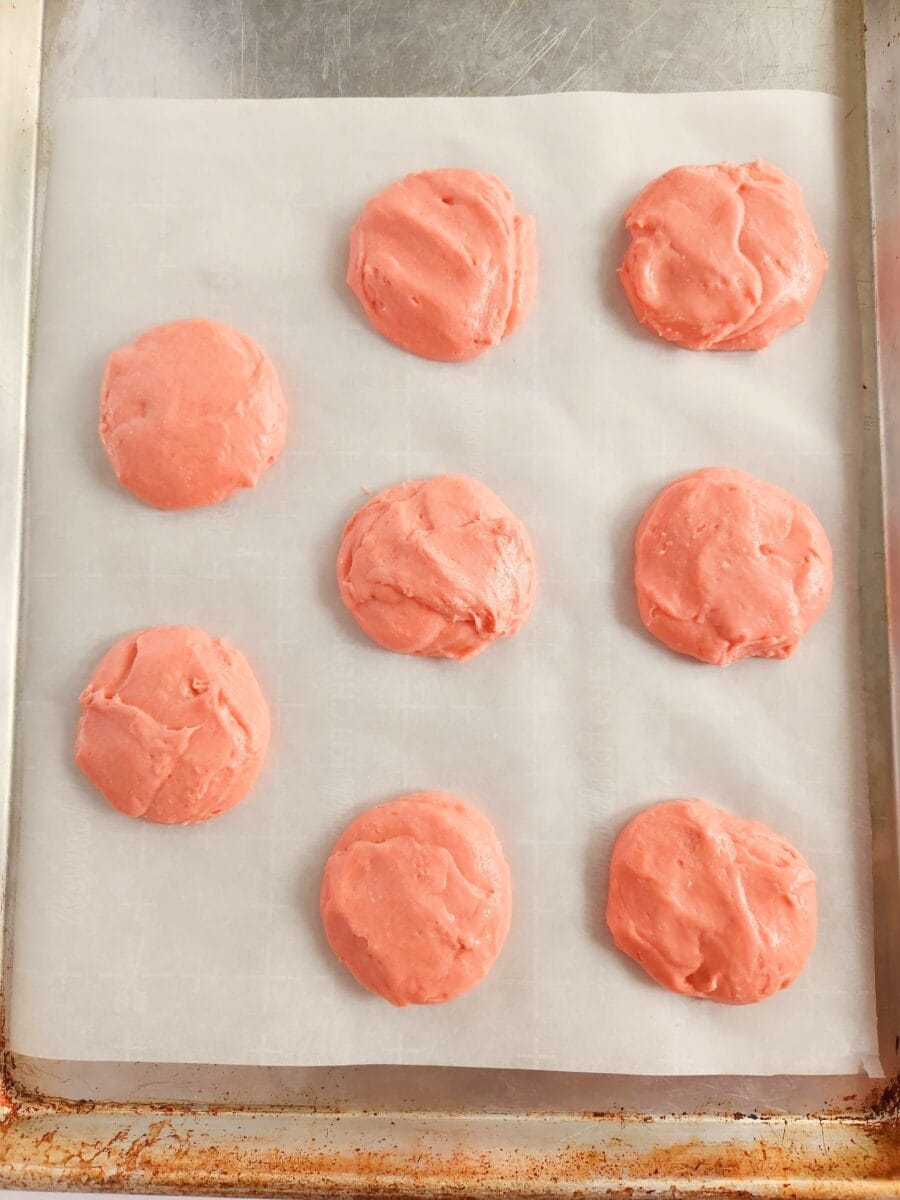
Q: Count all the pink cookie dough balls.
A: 8